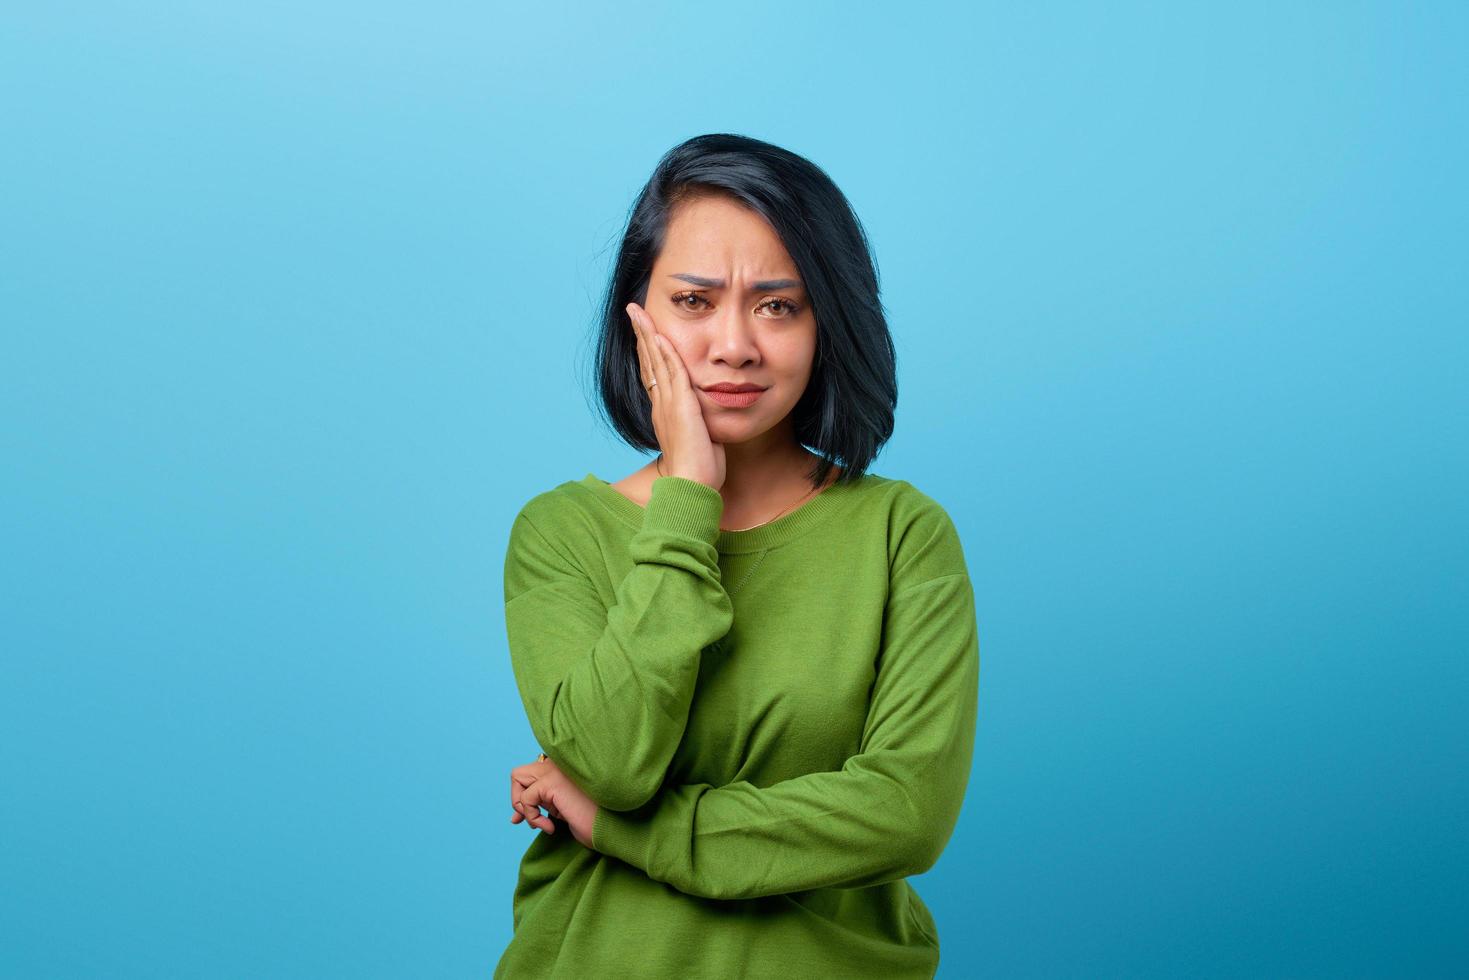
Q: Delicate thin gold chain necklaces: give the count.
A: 1